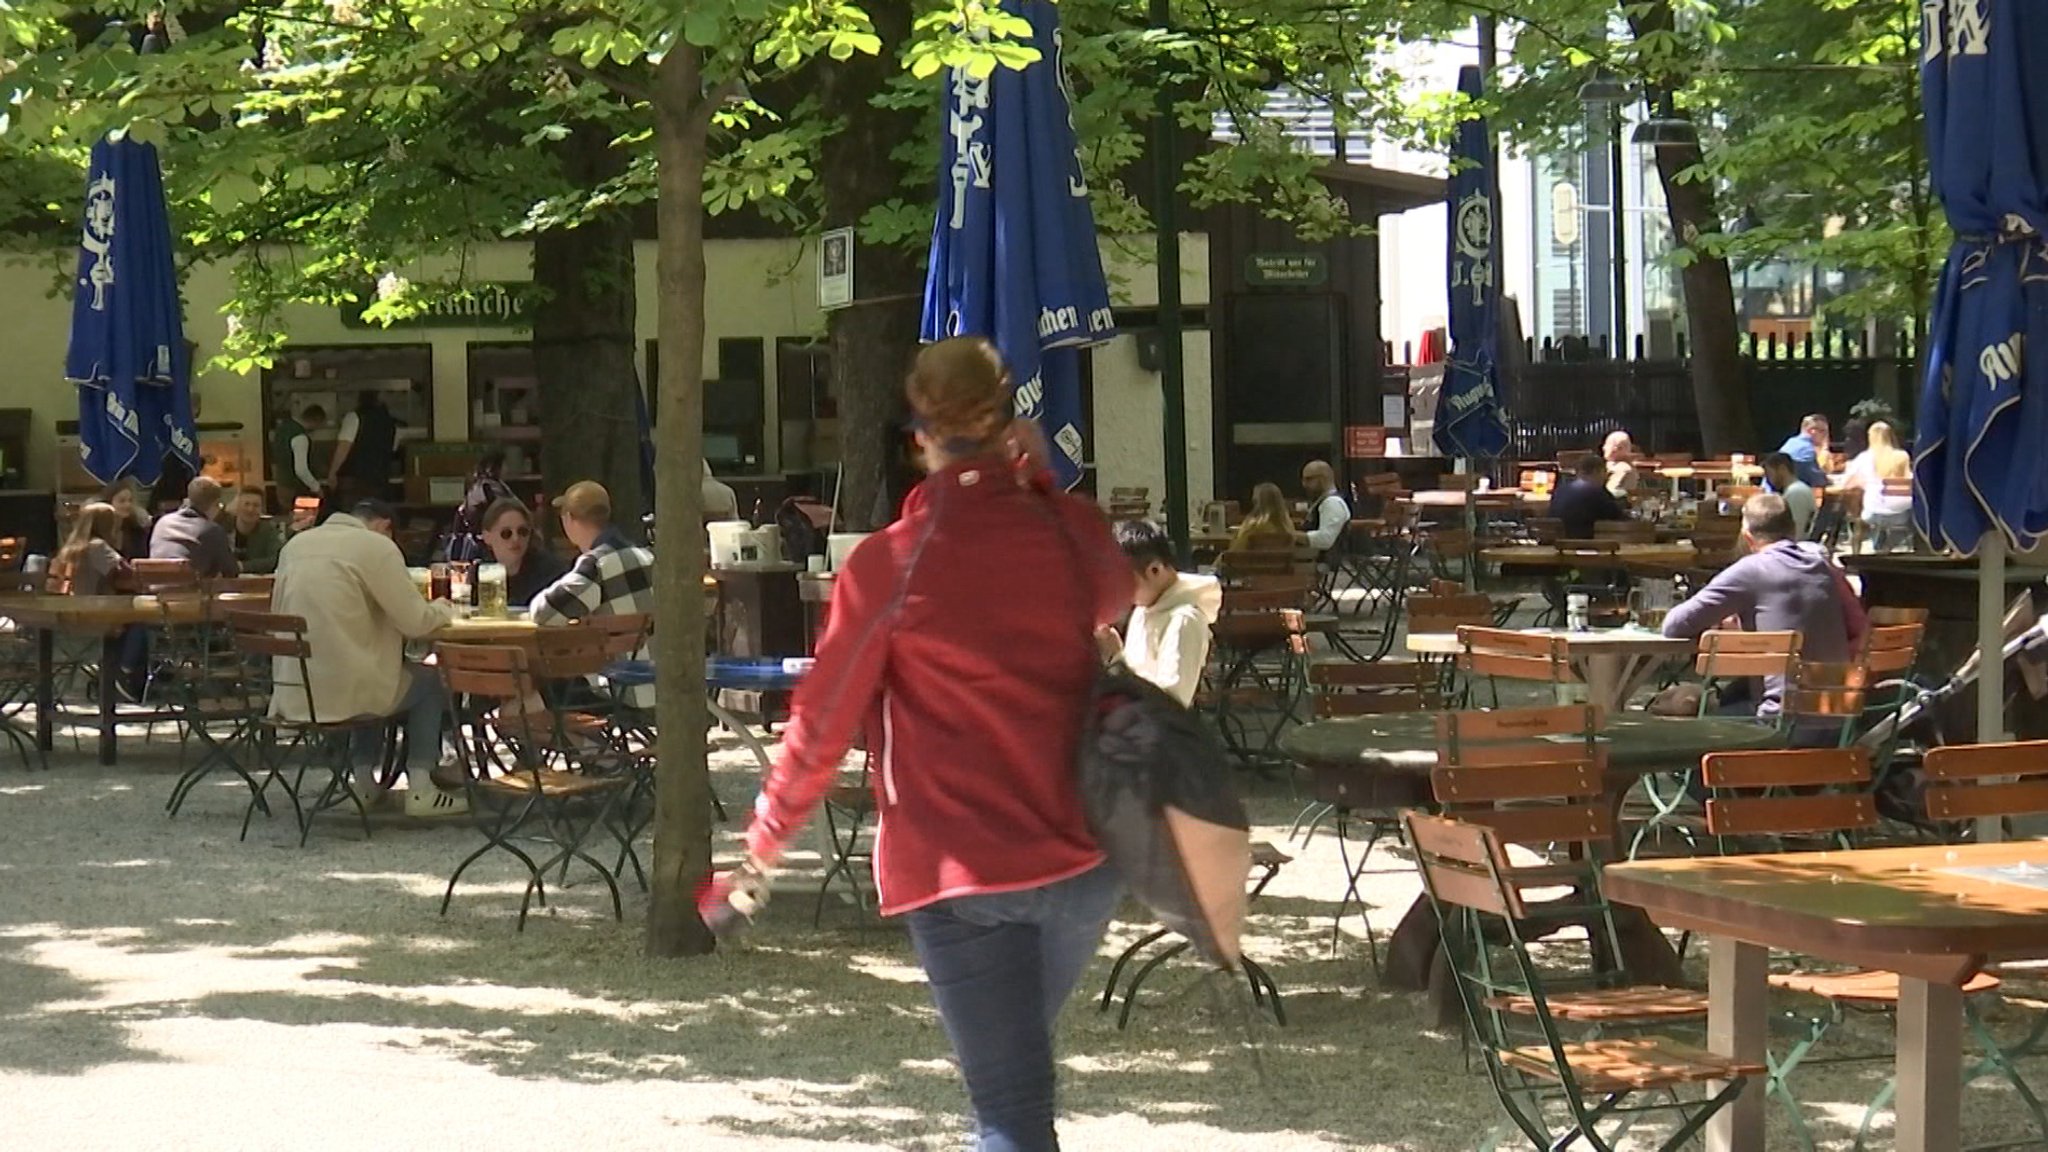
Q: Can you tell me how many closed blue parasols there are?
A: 4